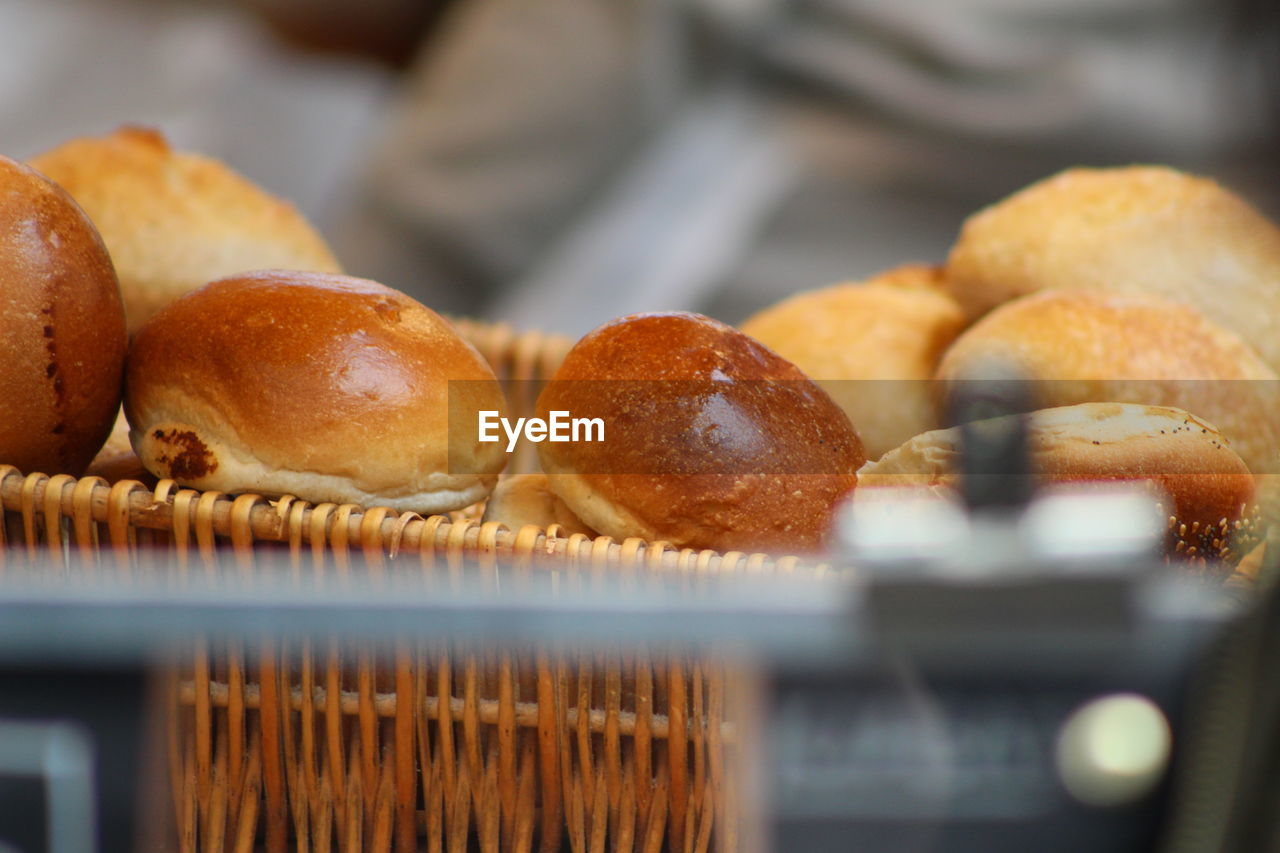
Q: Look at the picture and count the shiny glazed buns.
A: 3